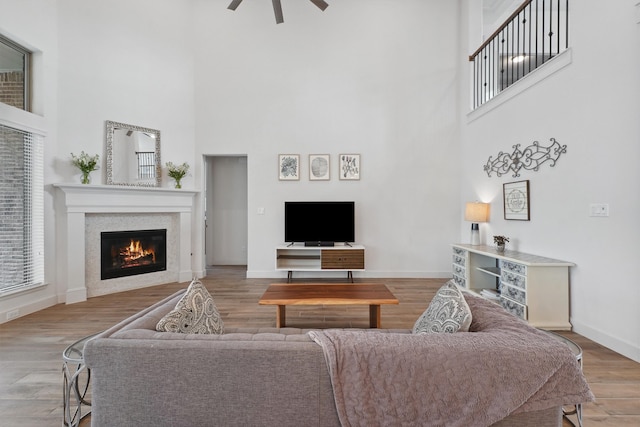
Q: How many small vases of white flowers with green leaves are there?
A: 2